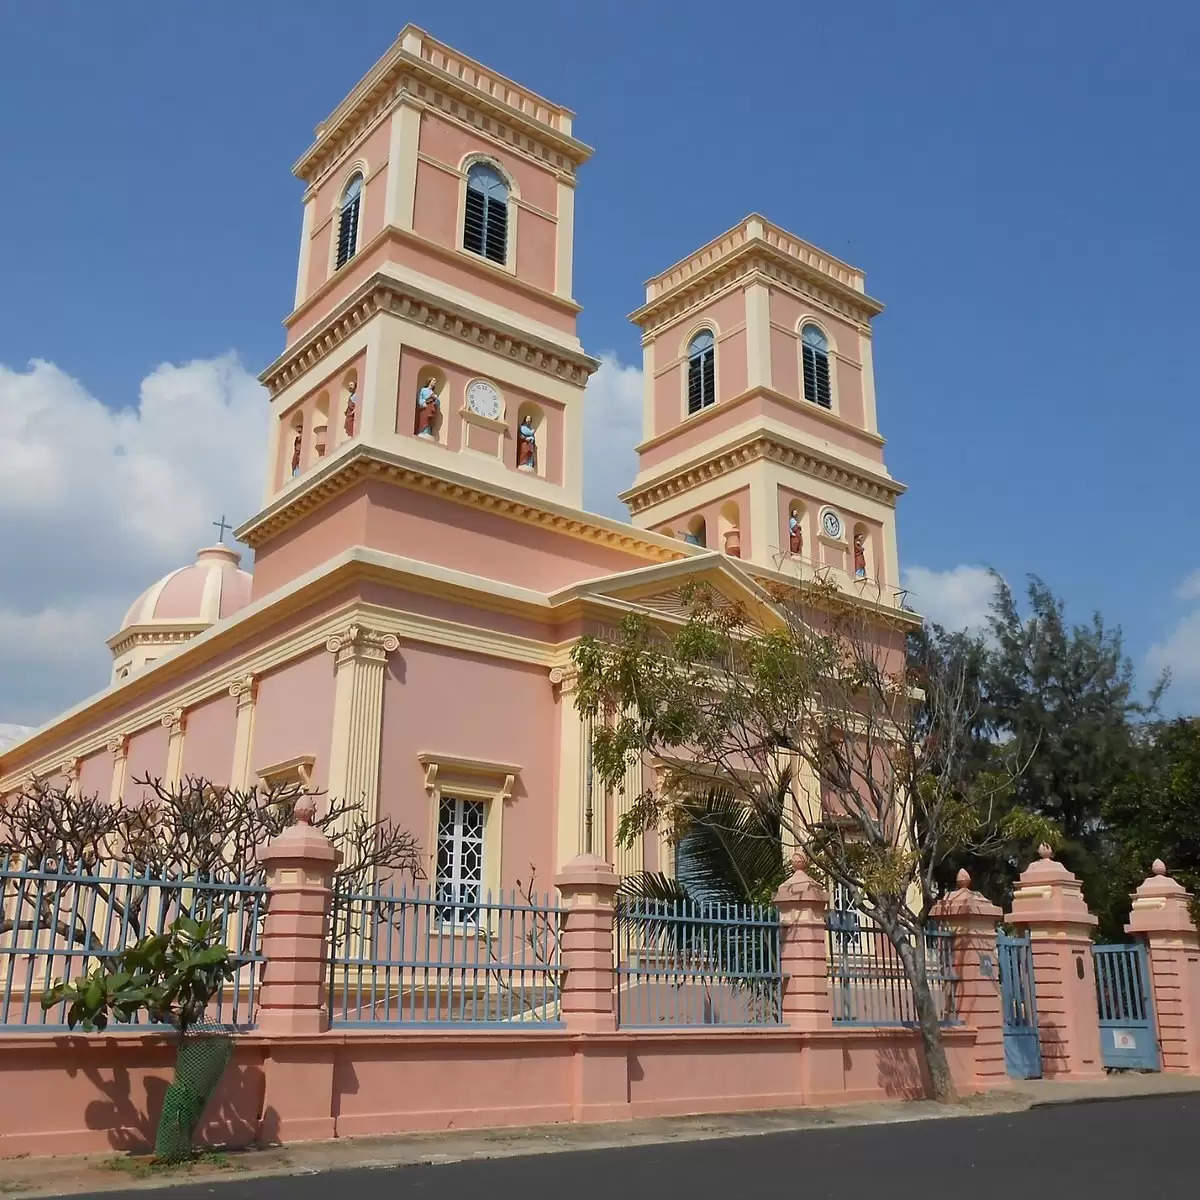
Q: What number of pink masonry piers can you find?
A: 6